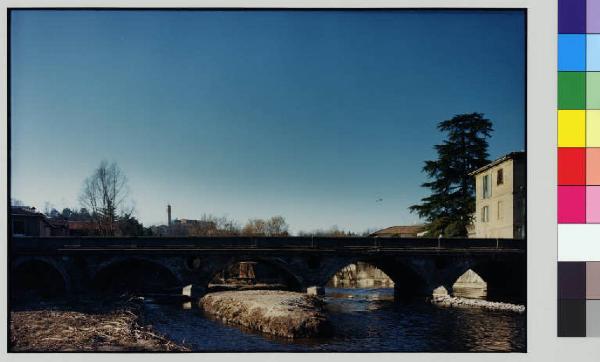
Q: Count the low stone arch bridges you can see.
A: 1